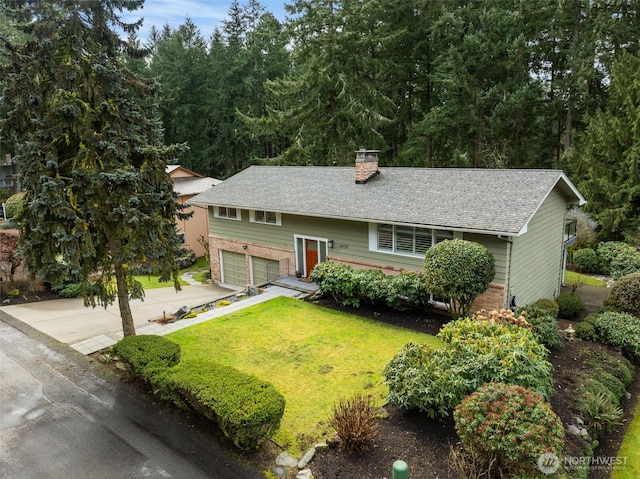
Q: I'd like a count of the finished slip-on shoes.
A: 0